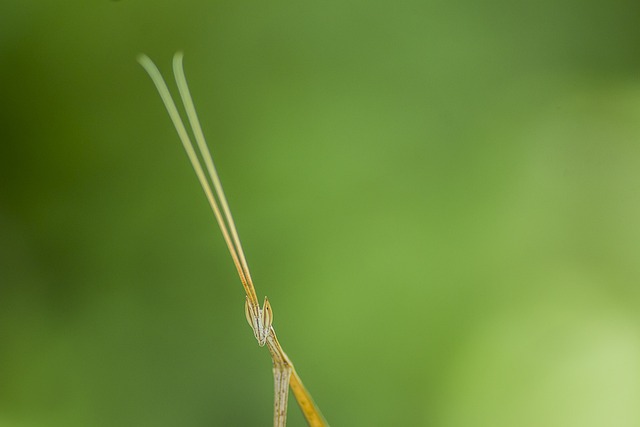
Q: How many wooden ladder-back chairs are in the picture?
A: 0